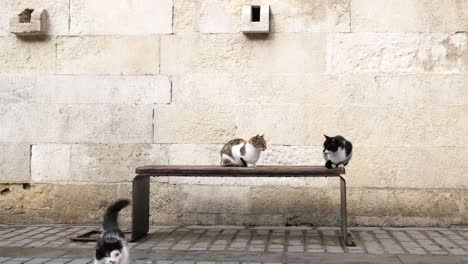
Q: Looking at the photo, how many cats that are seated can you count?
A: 2